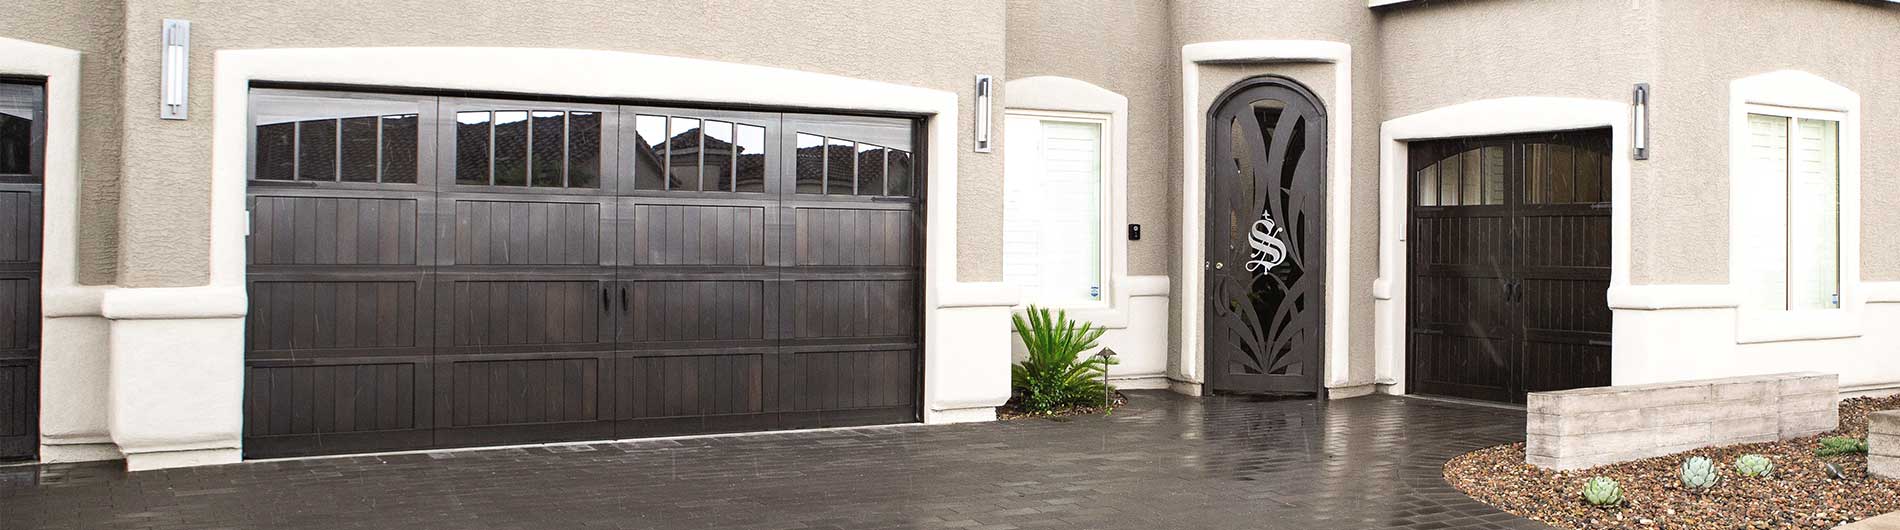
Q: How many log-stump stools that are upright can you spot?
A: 0